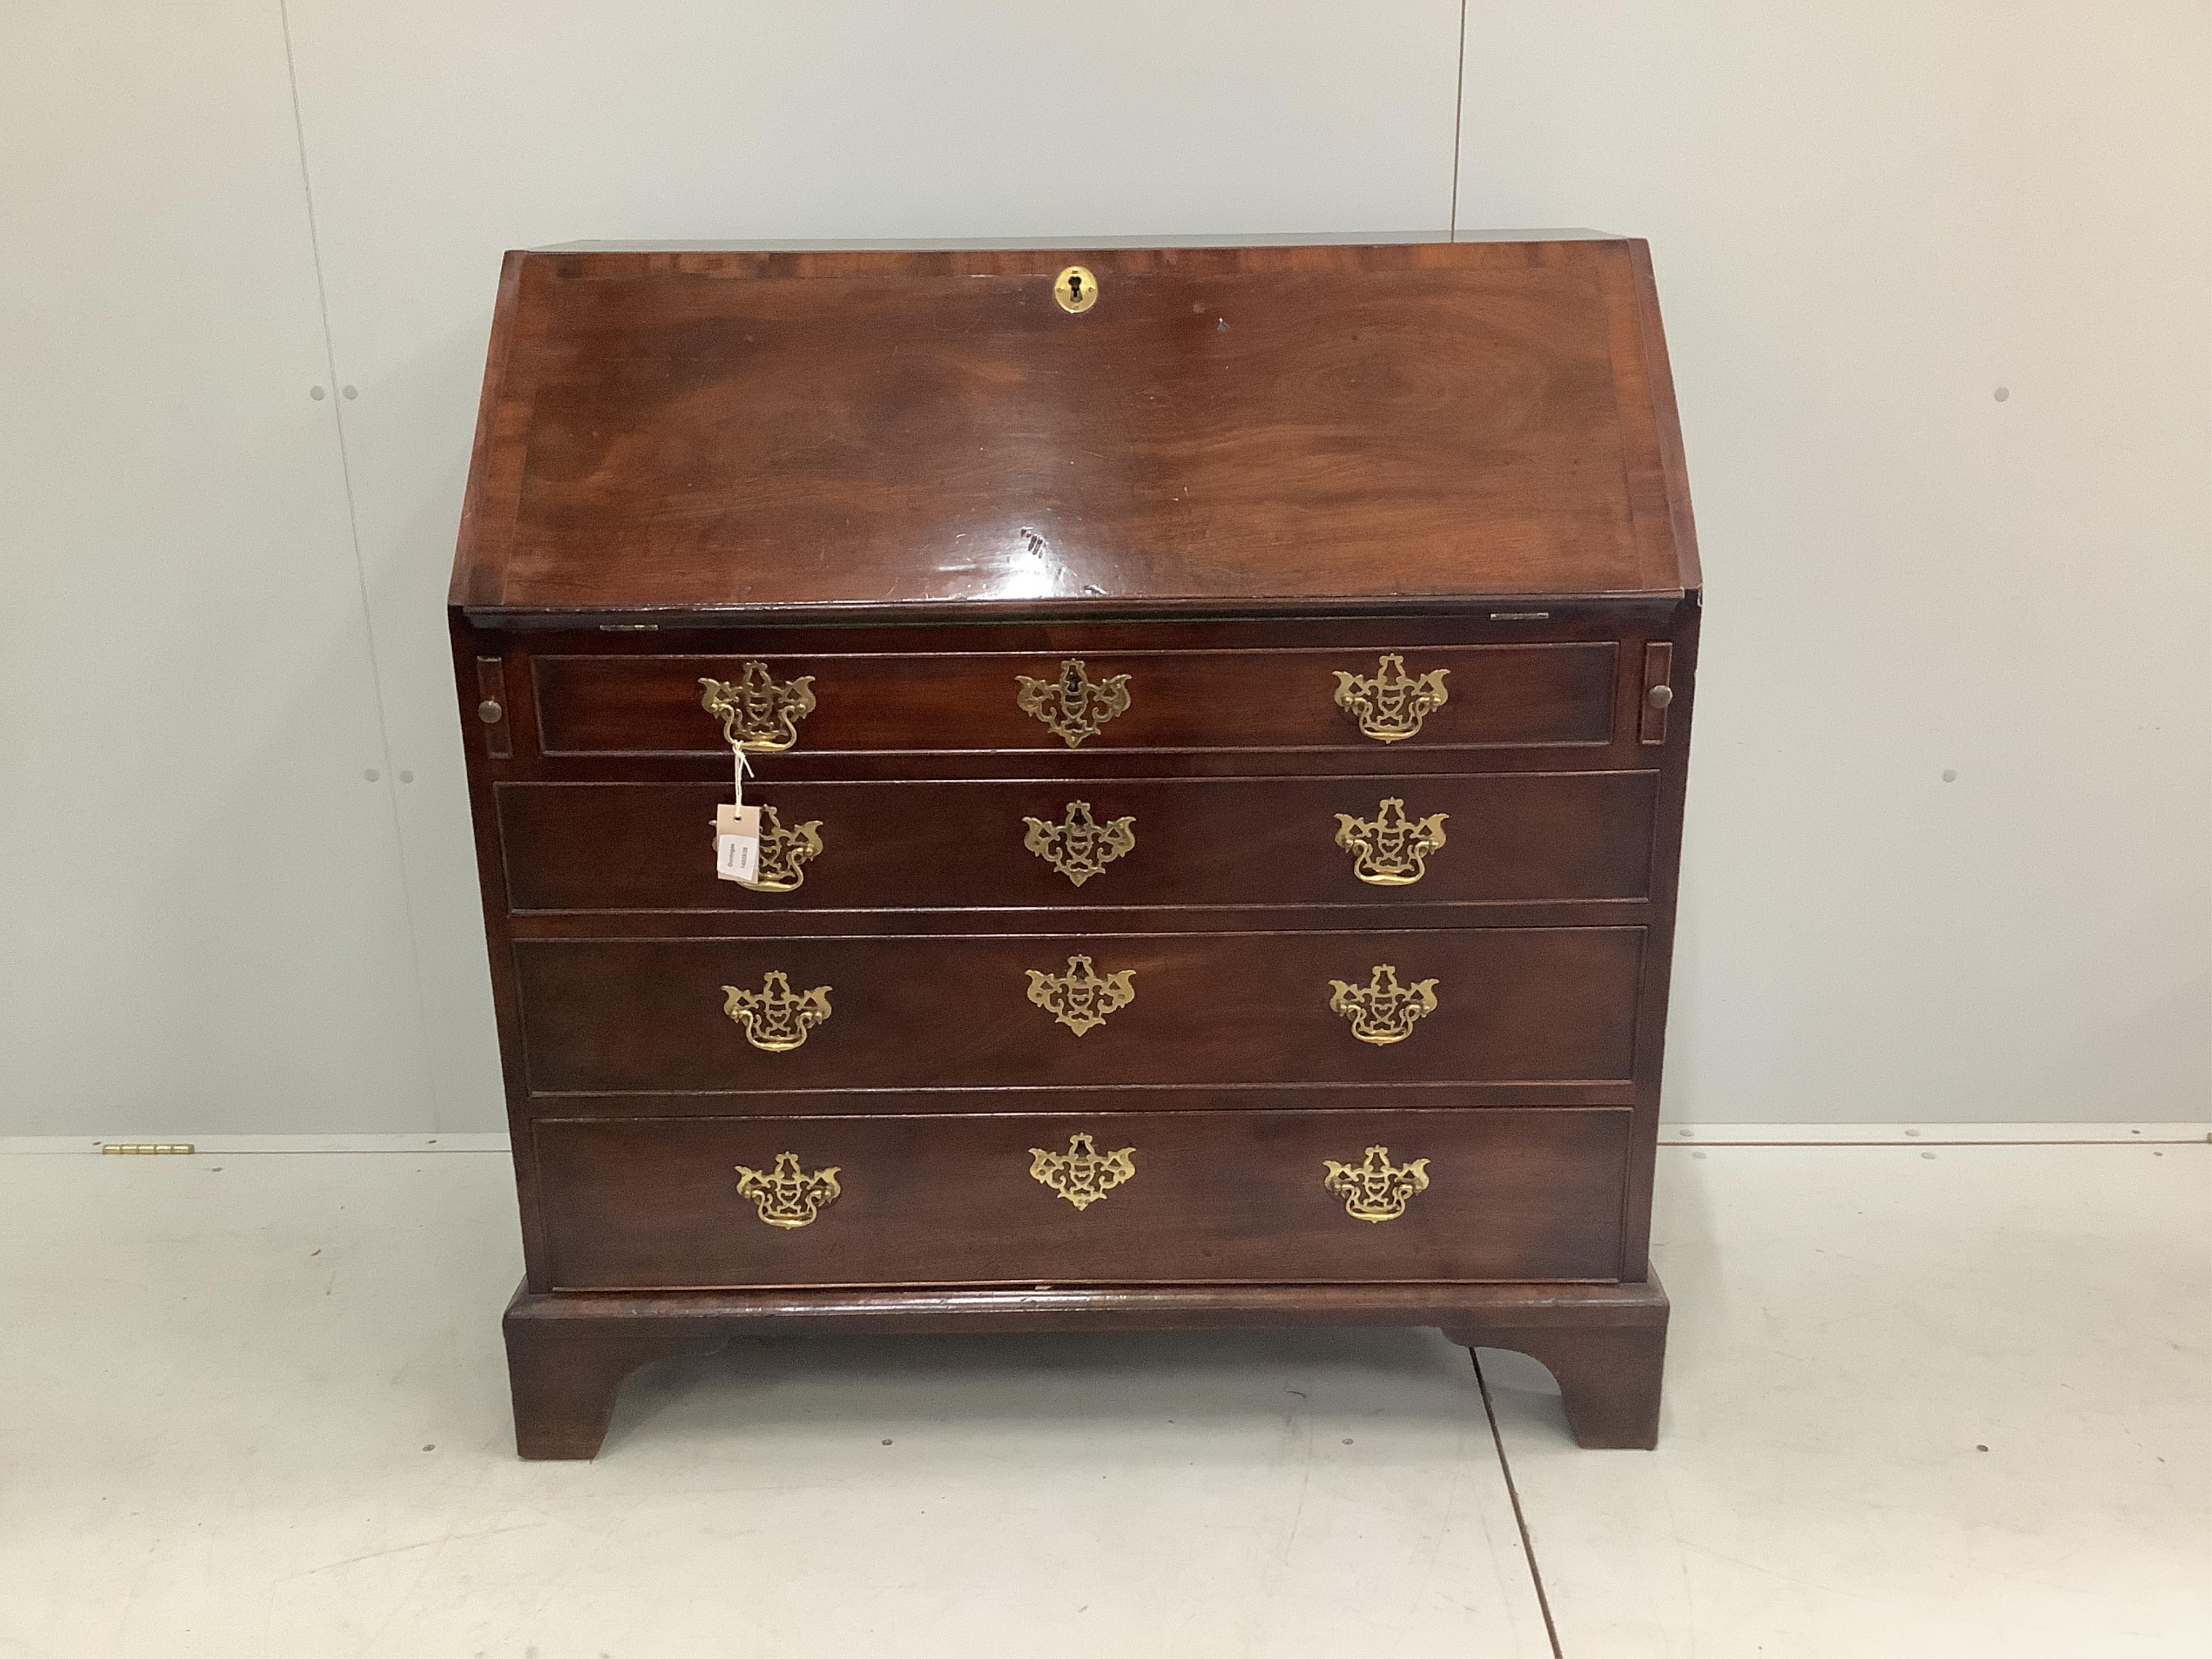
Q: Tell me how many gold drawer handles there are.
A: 8